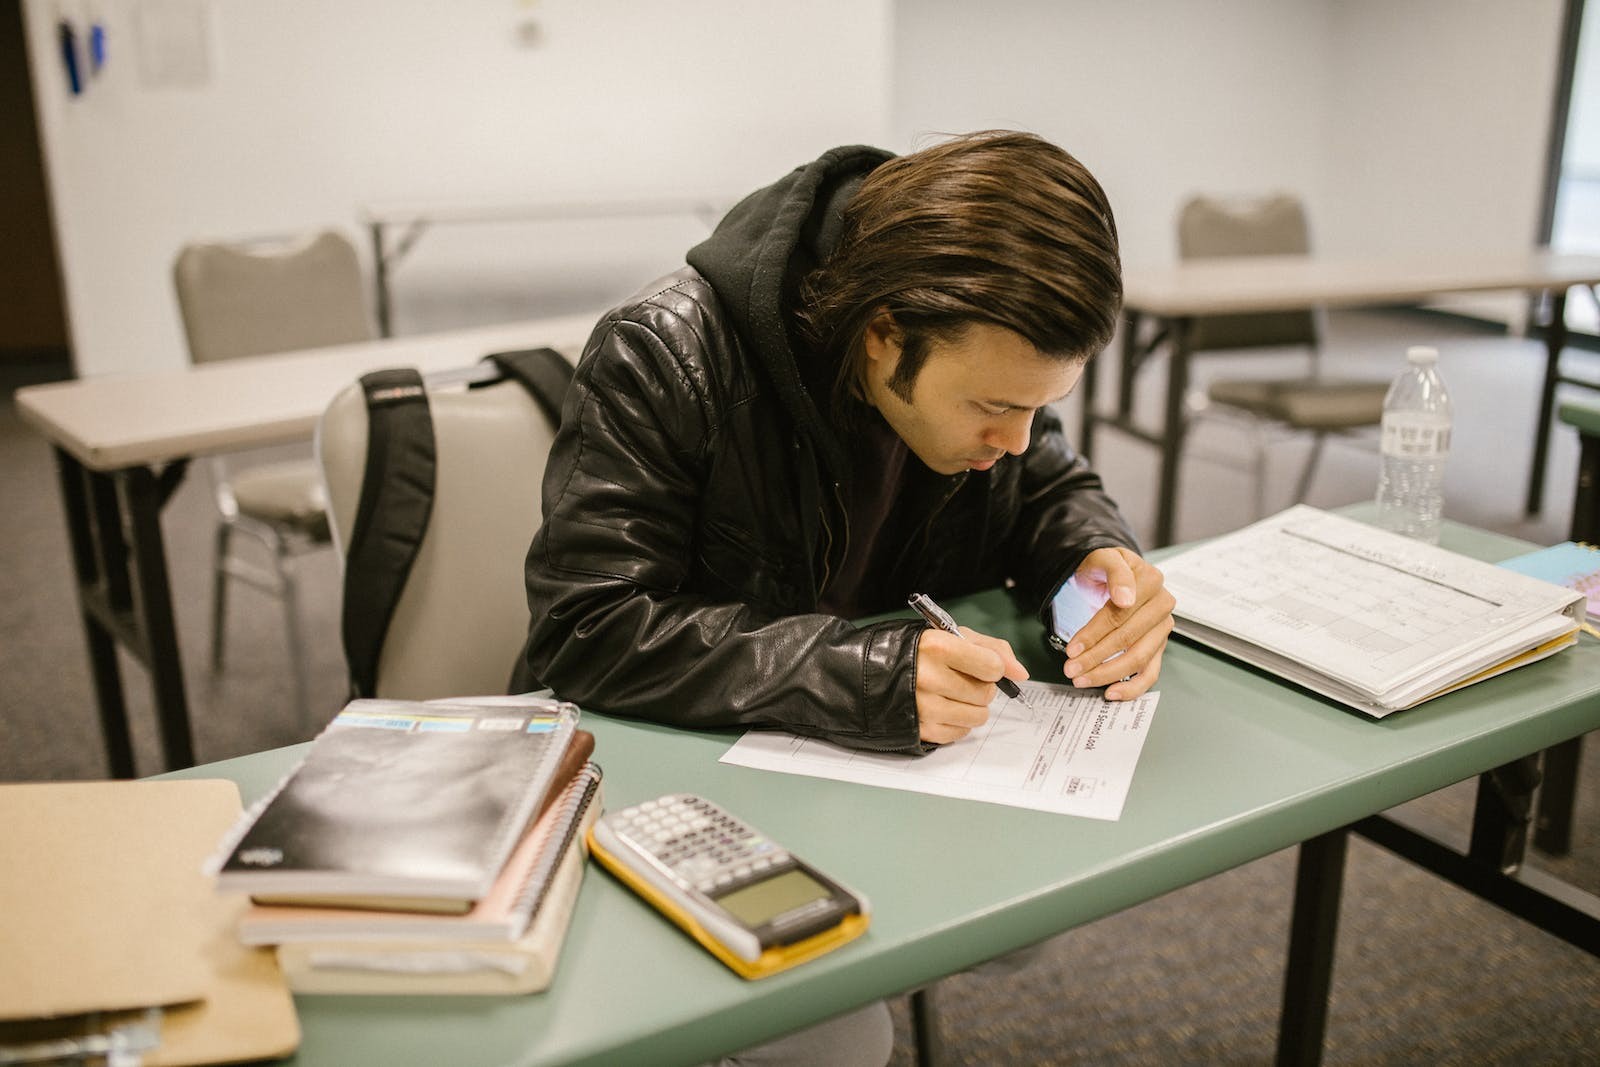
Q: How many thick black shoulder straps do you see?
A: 2